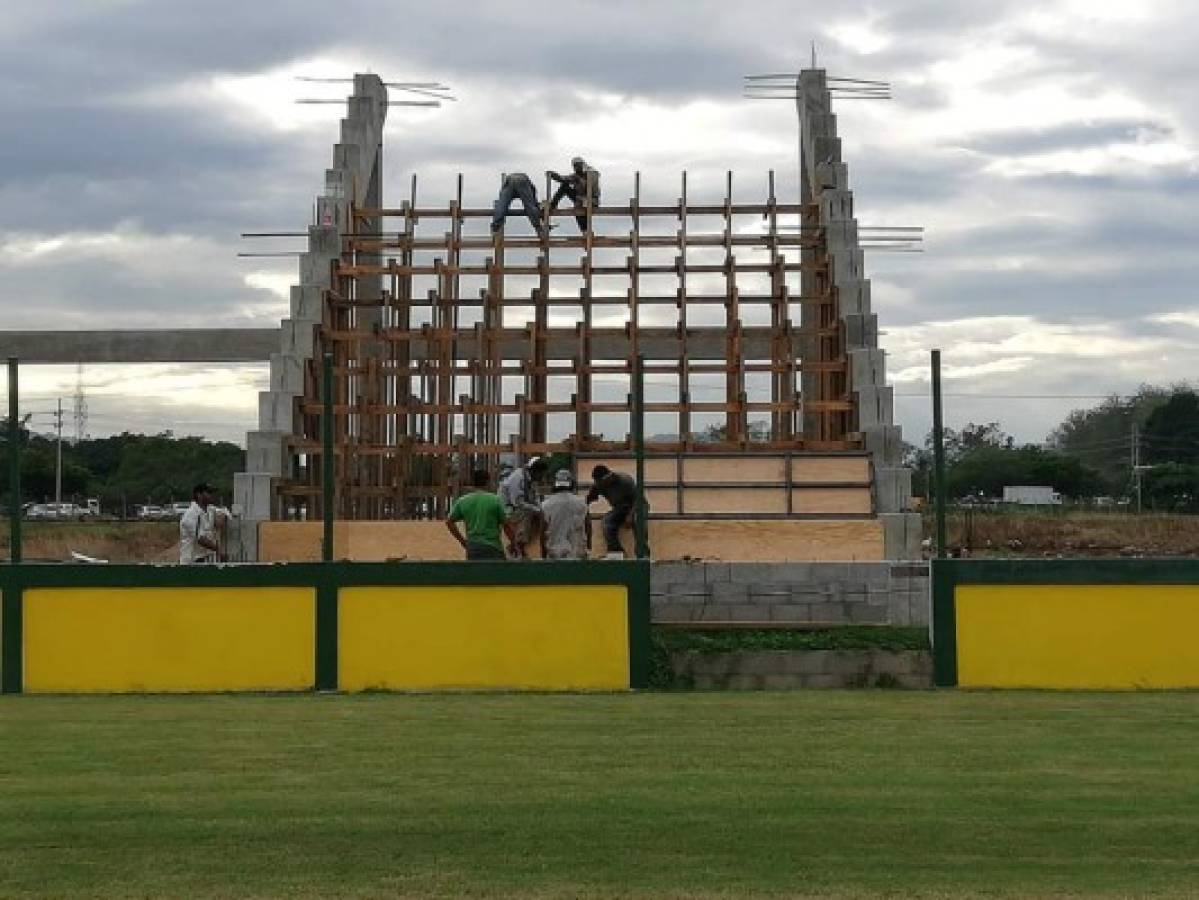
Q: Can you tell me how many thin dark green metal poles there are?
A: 4